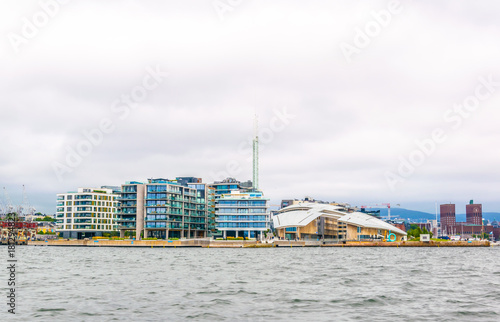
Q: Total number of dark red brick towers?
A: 2